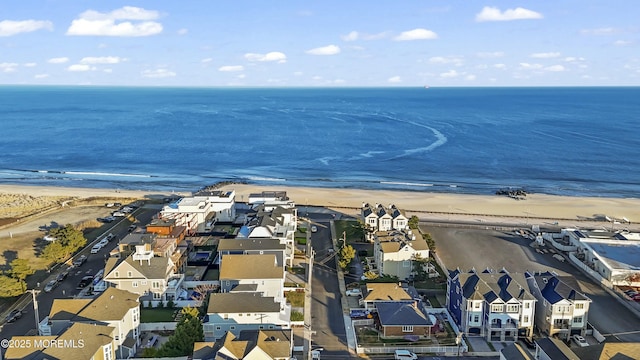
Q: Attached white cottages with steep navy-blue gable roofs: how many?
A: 3